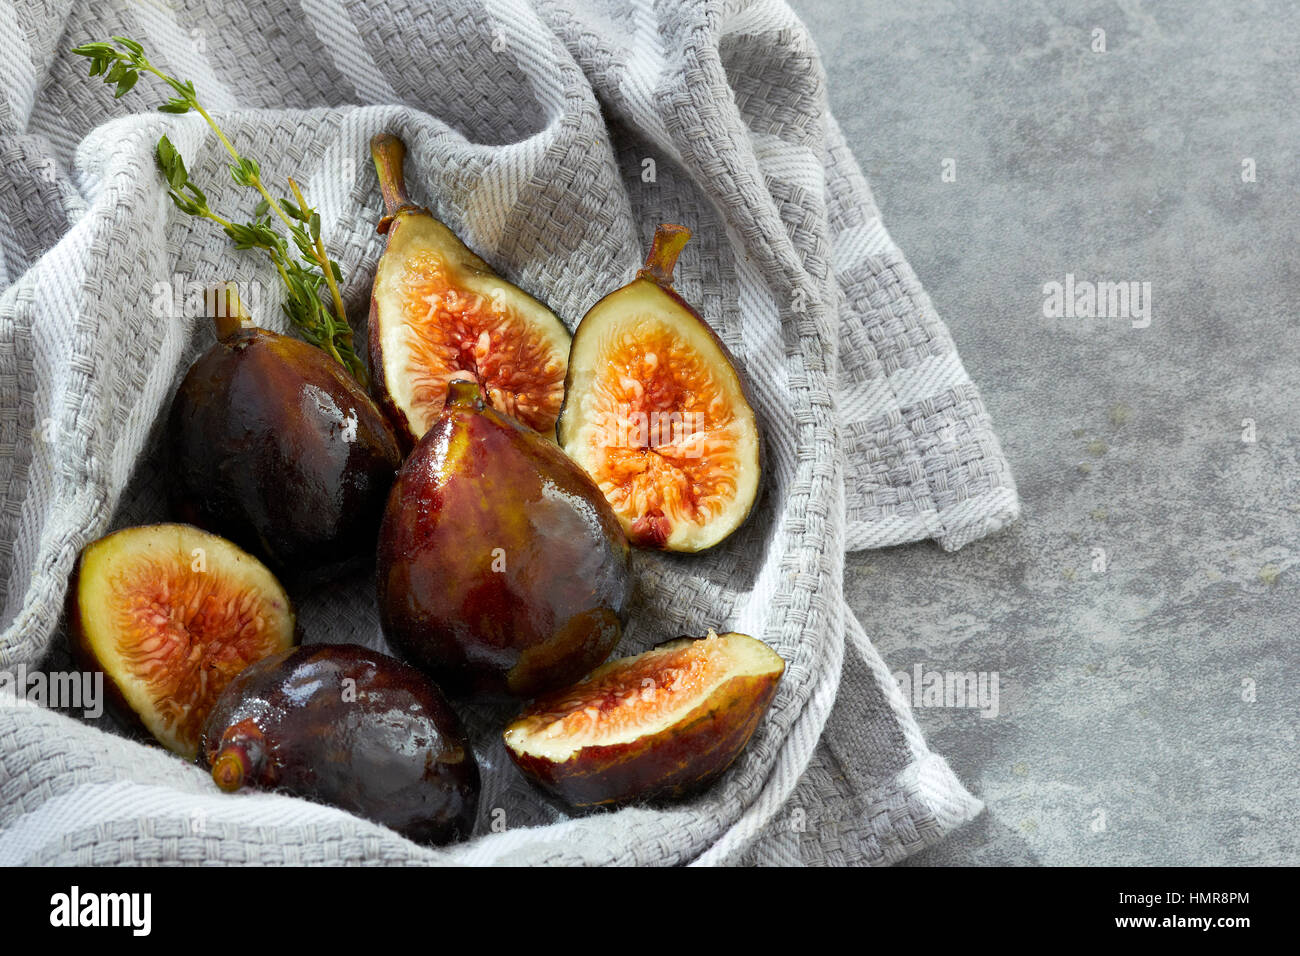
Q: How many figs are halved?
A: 4